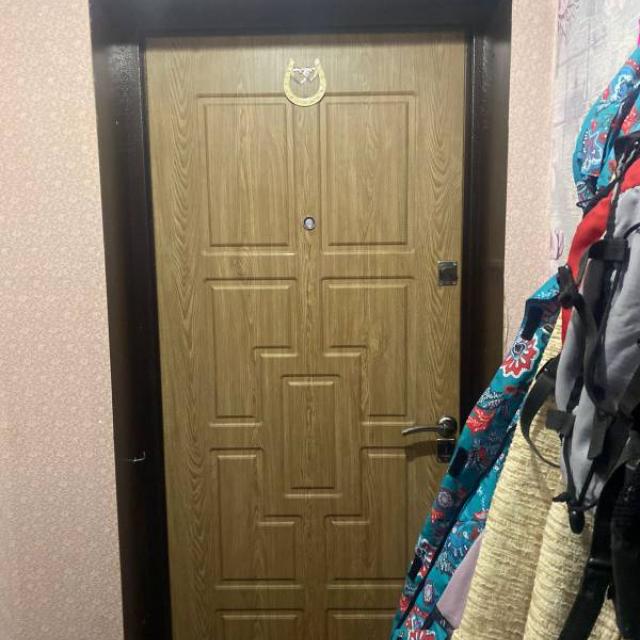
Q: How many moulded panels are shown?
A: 9